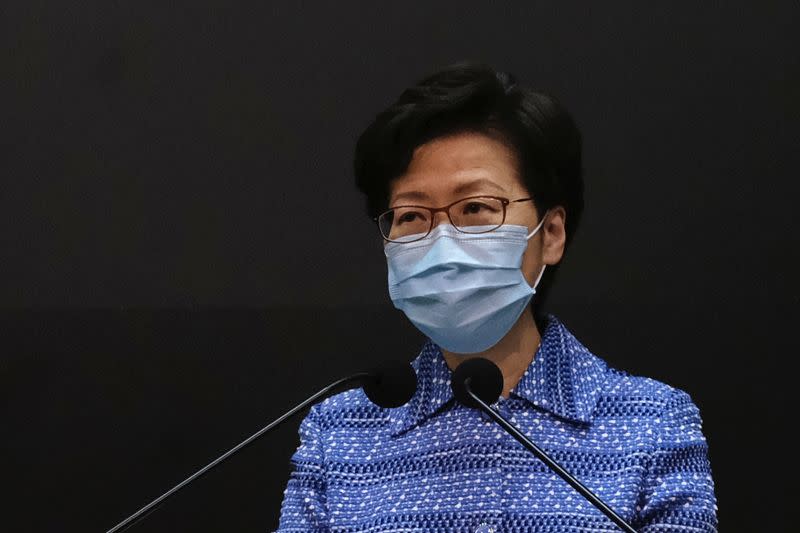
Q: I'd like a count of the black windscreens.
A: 2